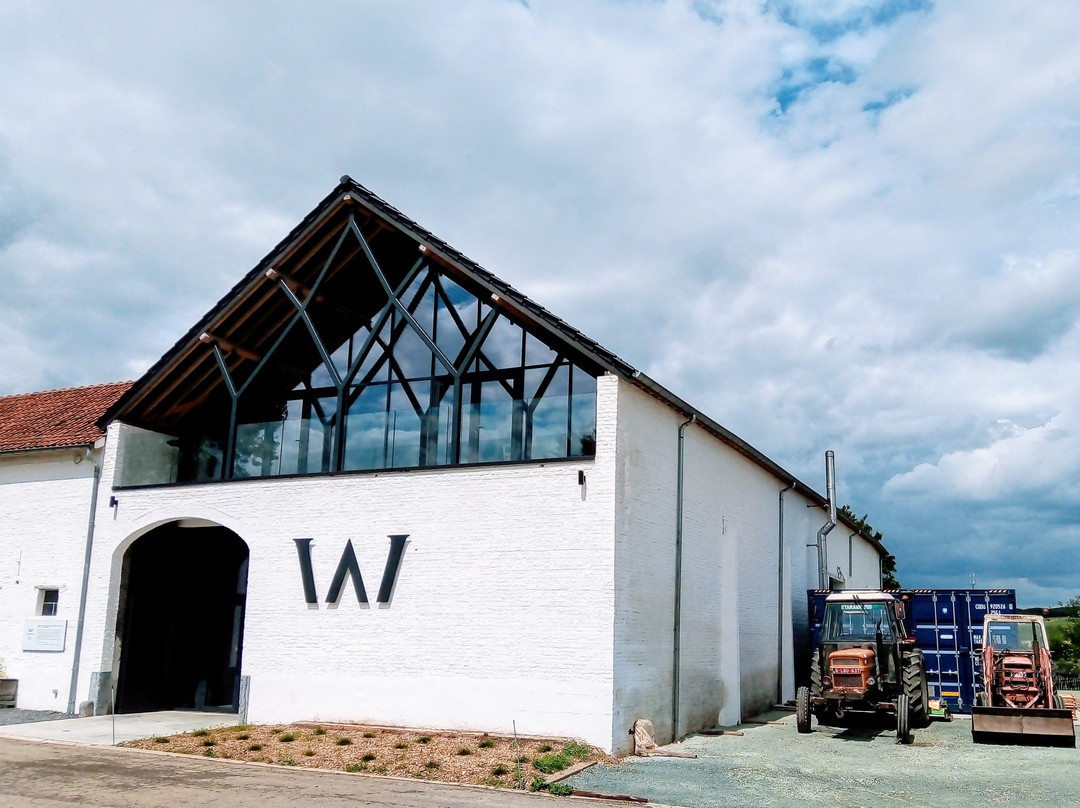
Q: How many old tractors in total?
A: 2